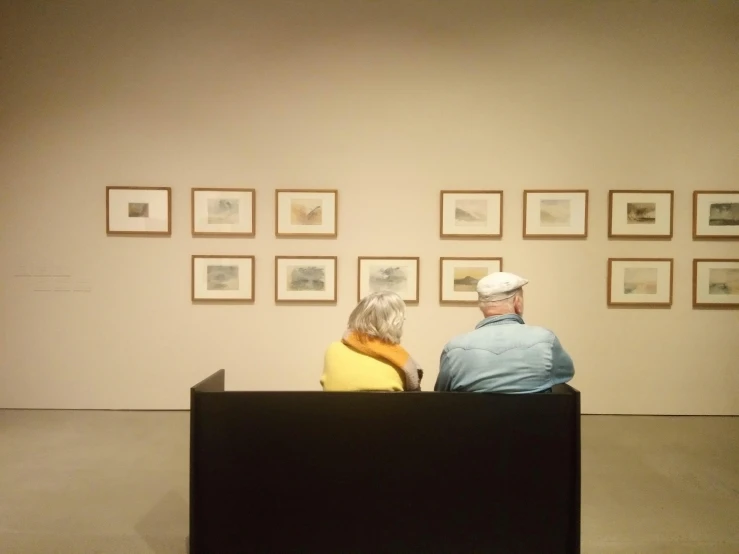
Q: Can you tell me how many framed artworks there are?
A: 13